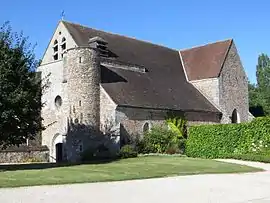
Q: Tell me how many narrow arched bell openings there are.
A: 2